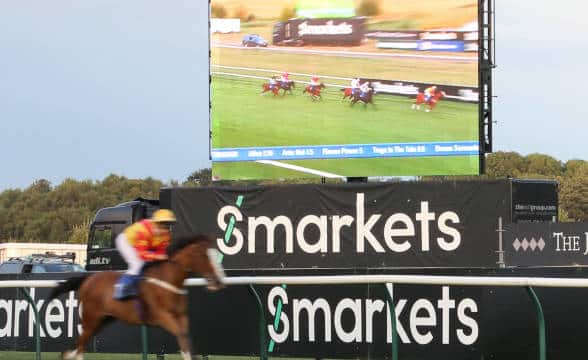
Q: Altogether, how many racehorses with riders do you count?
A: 7